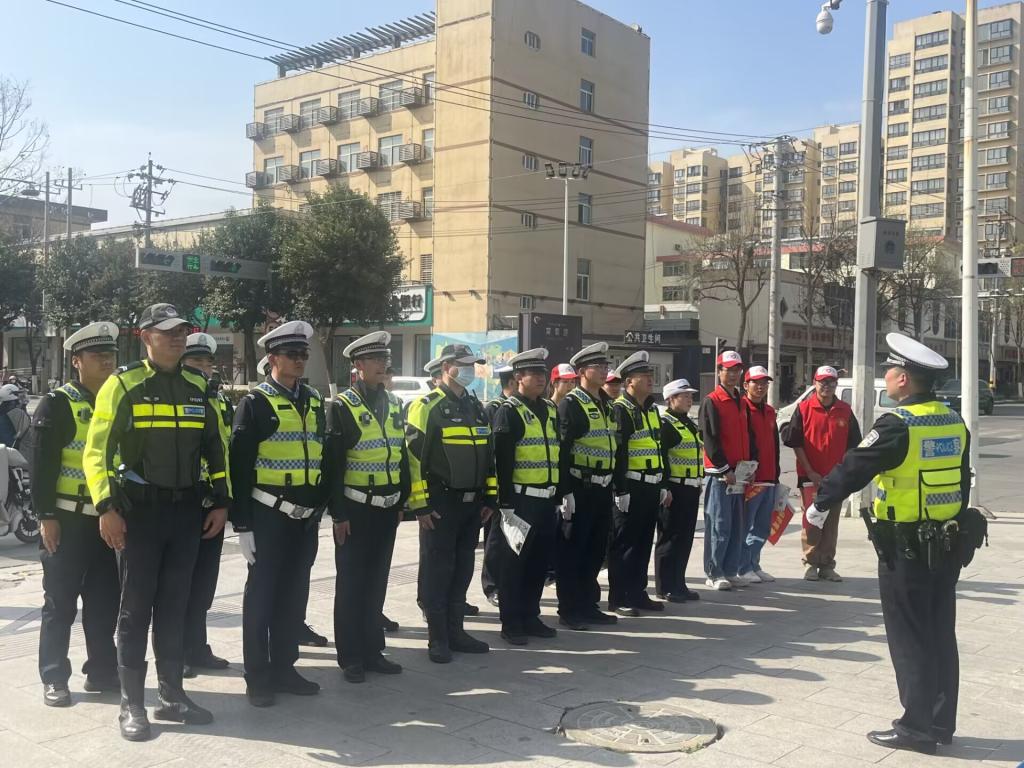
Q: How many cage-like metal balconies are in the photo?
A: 11